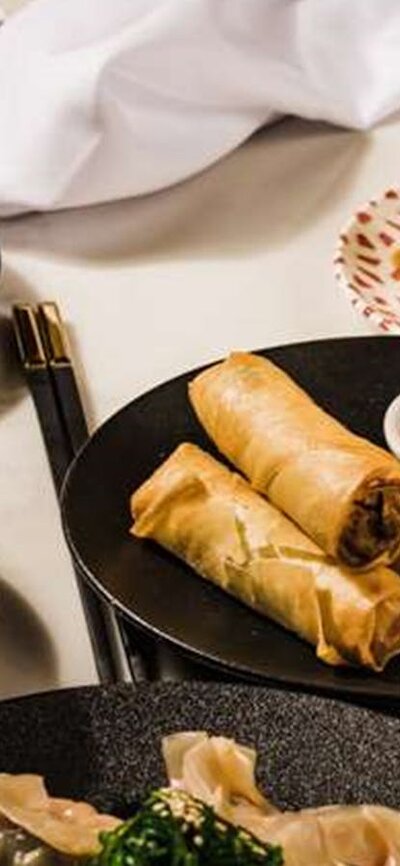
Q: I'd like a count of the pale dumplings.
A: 3